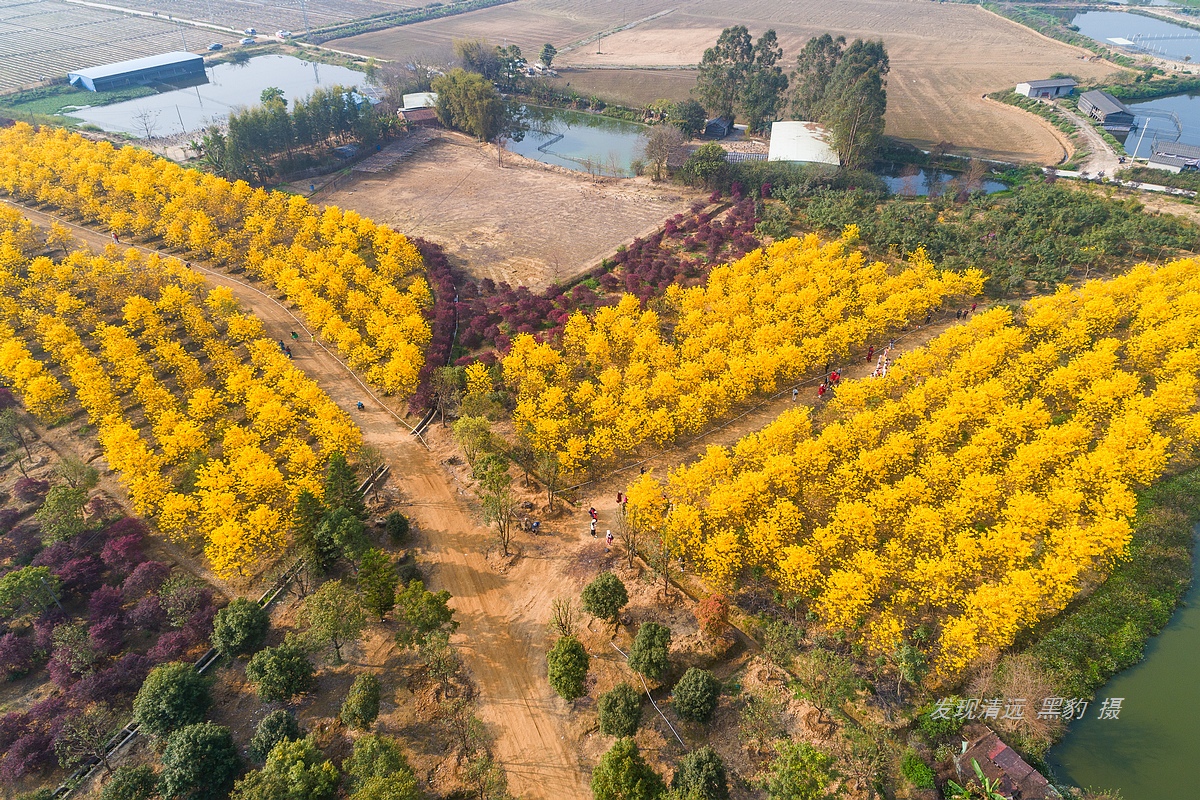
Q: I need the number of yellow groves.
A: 4